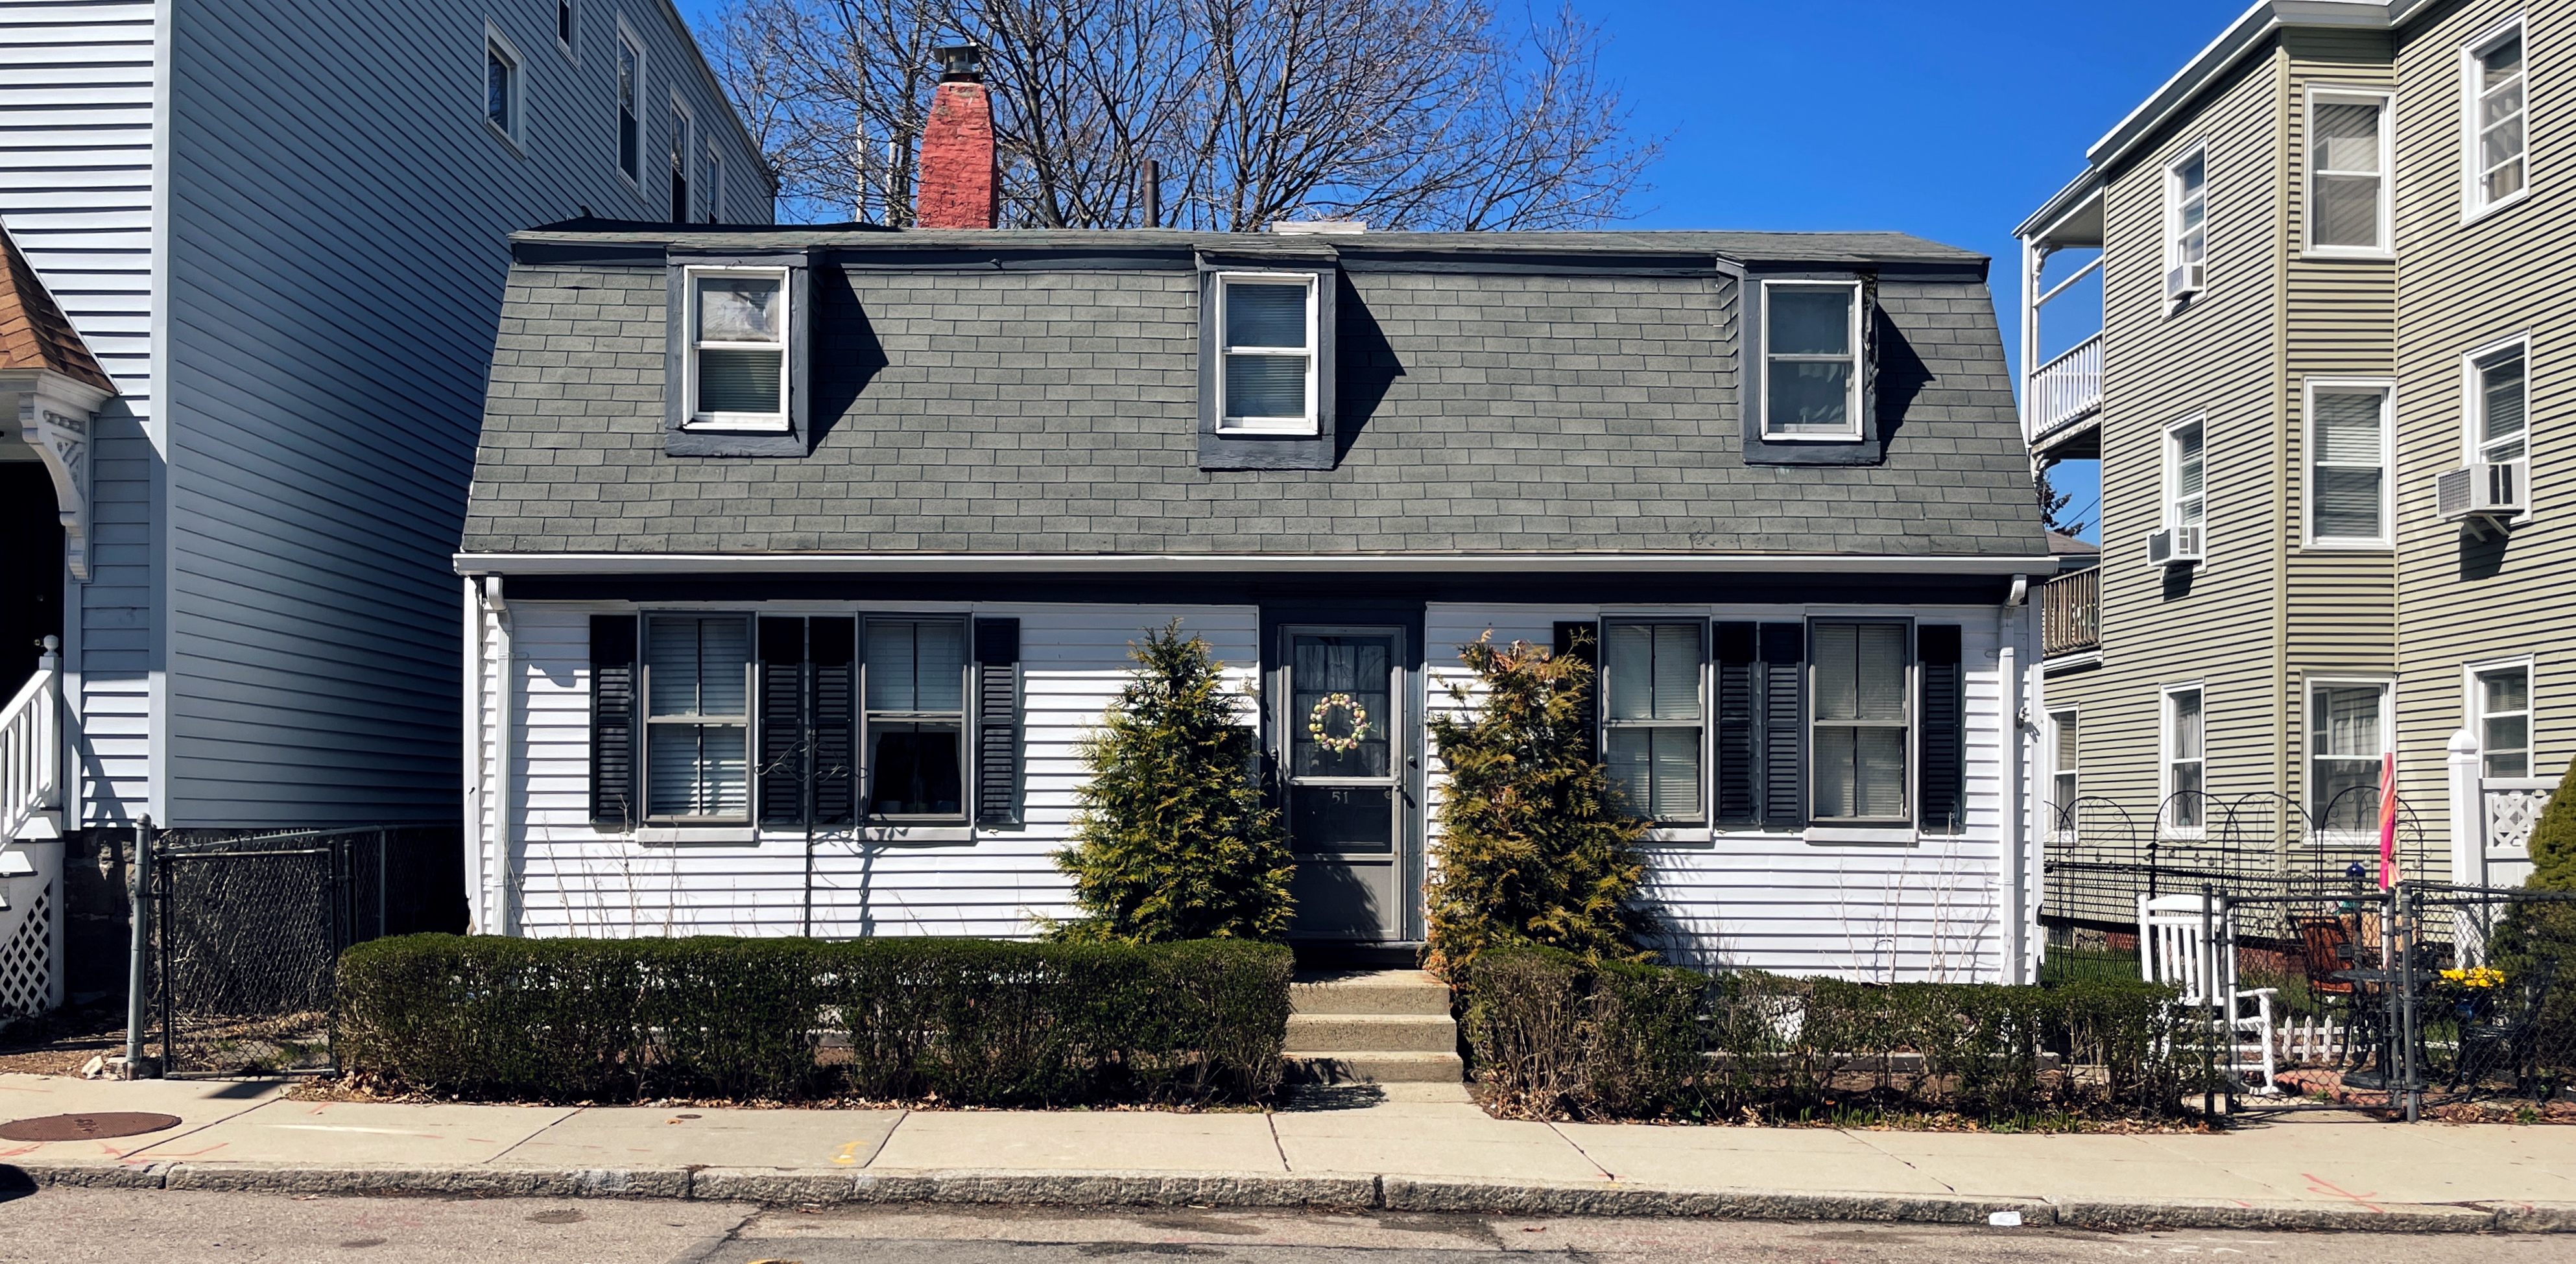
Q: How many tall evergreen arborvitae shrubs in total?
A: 2